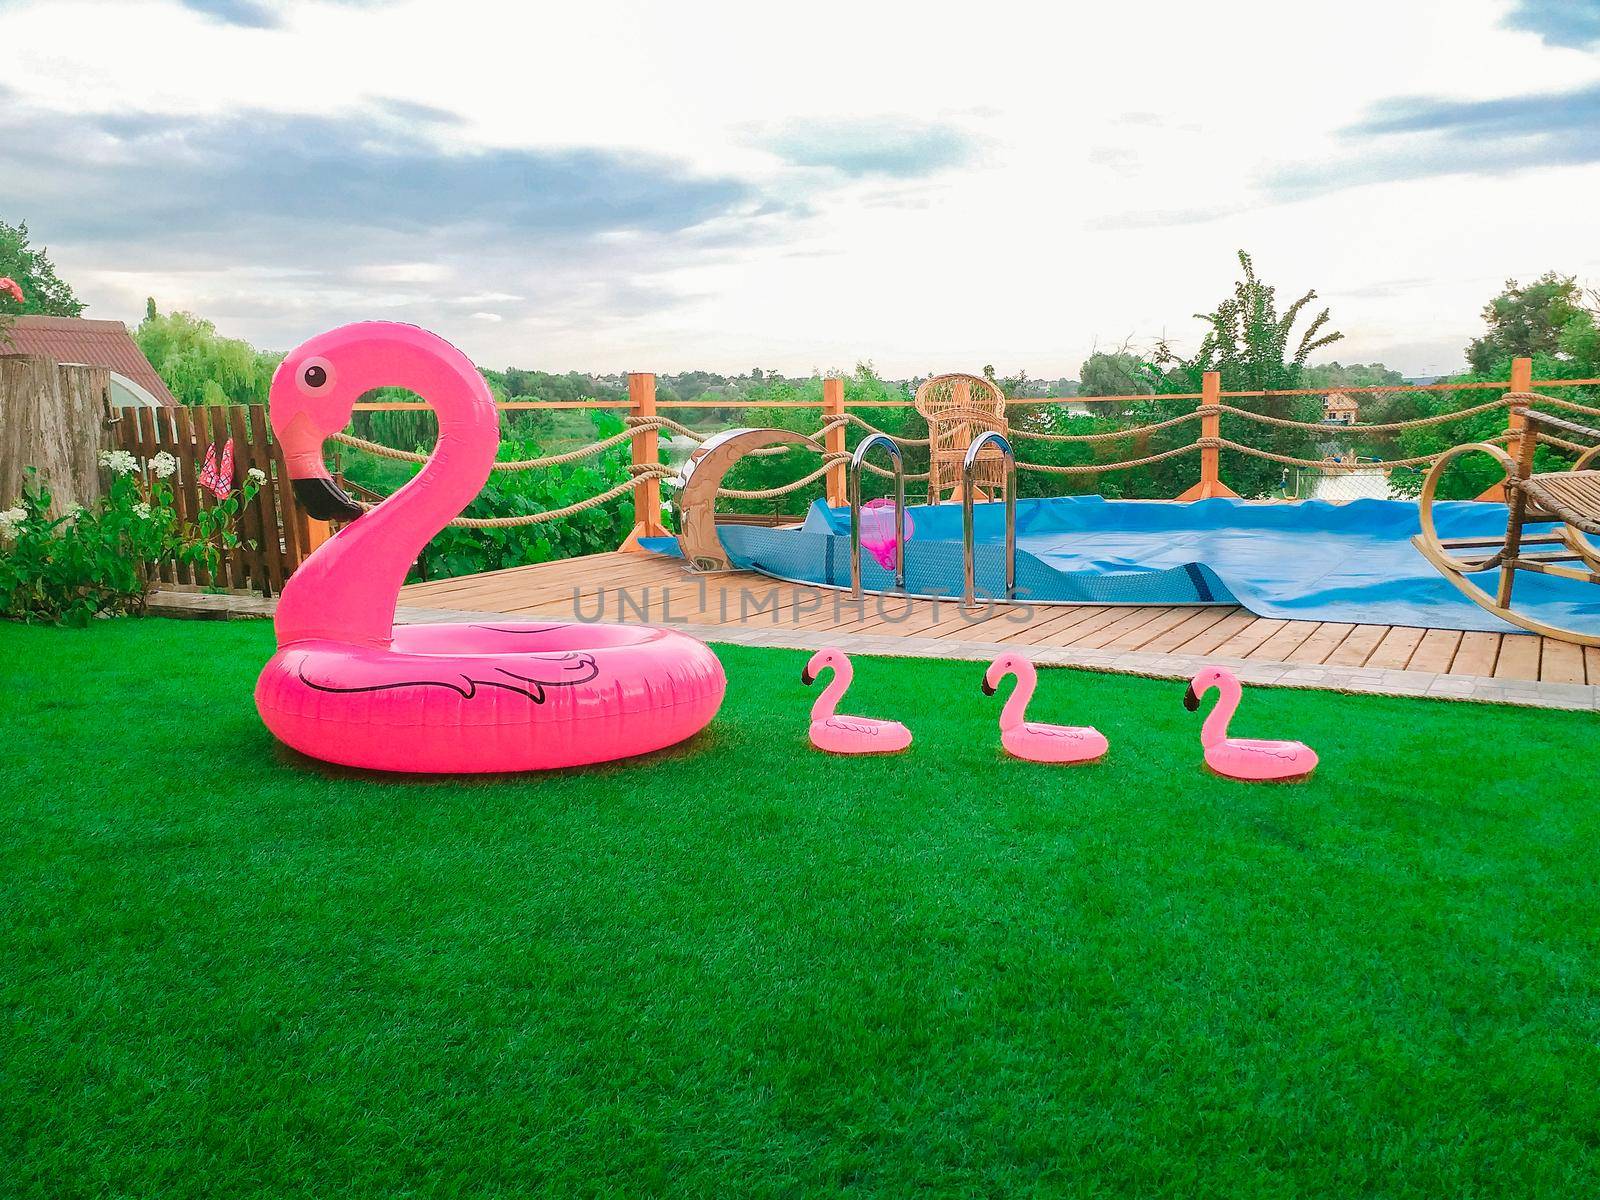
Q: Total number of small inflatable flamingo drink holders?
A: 3